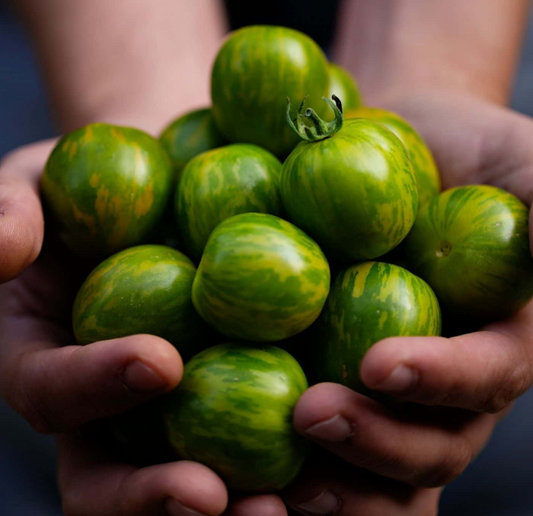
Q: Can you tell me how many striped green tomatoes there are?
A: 12